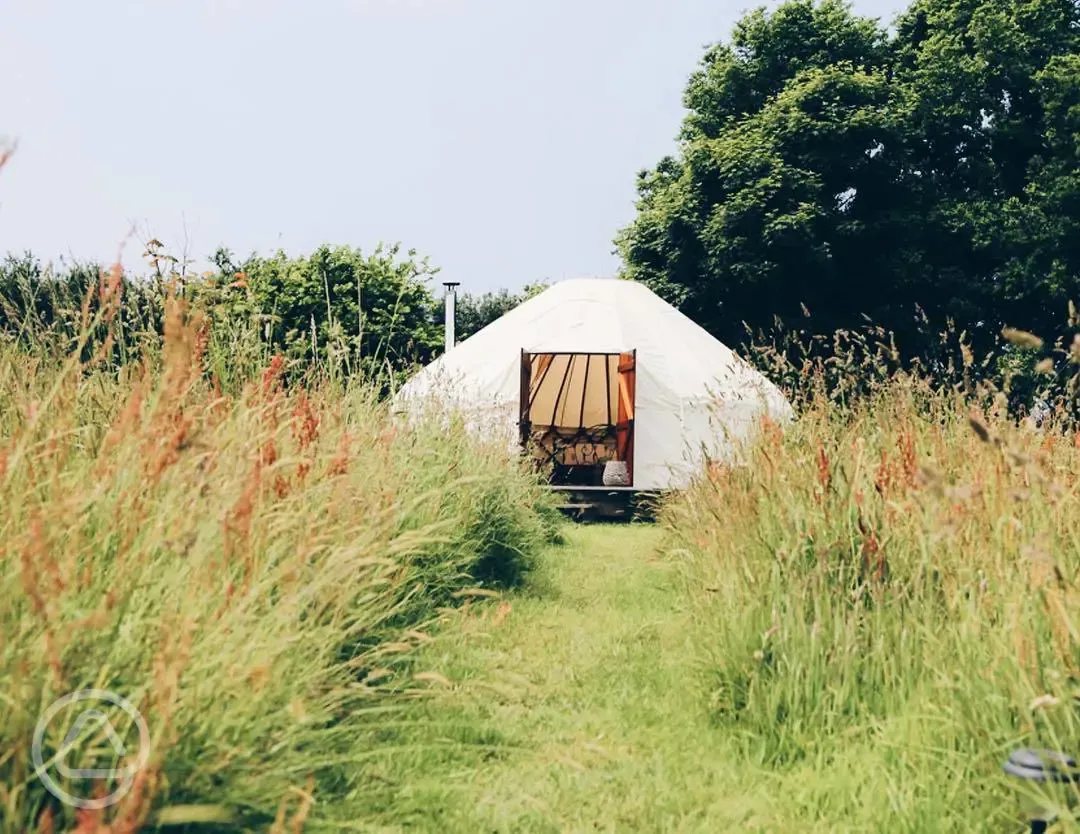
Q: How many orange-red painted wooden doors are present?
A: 1